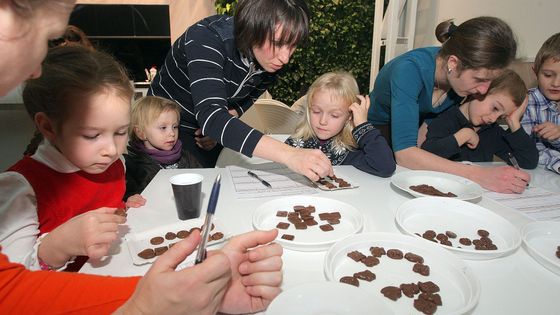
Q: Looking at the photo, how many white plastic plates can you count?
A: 6